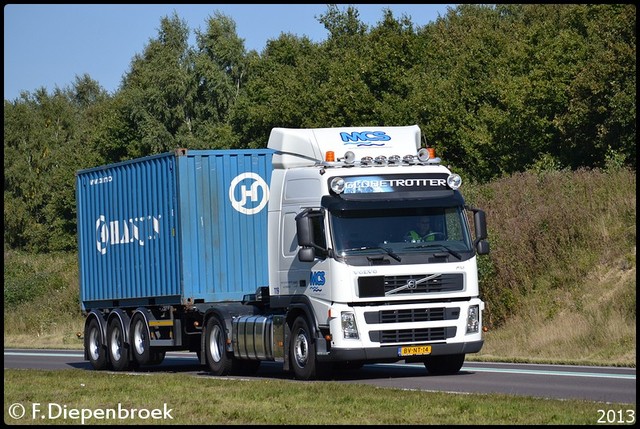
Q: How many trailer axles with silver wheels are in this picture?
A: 3